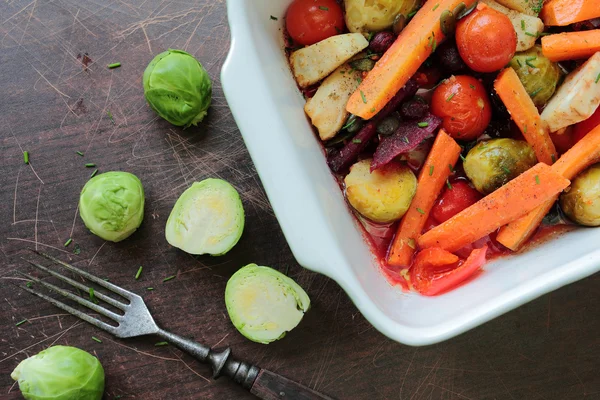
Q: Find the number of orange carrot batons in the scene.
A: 7